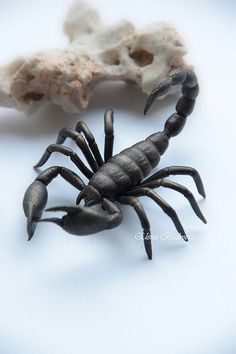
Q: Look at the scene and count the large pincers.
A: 2